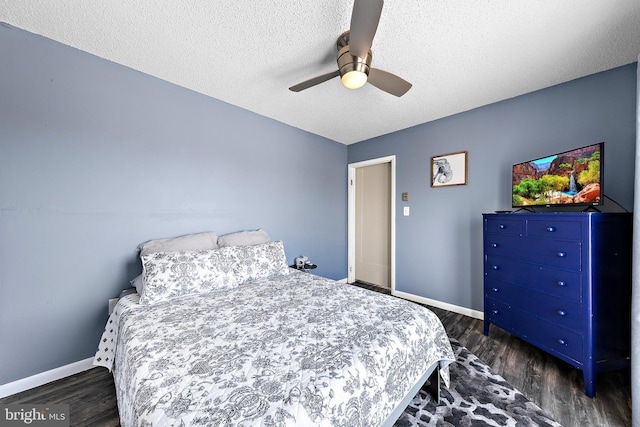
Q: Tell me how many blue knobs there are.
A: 10